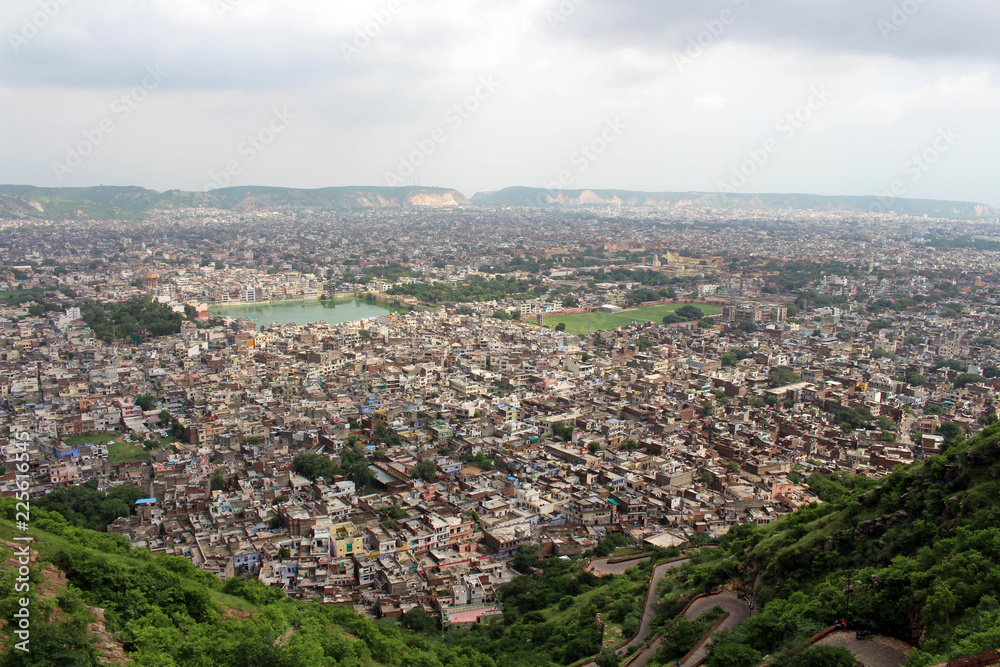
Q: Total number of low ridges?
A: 2